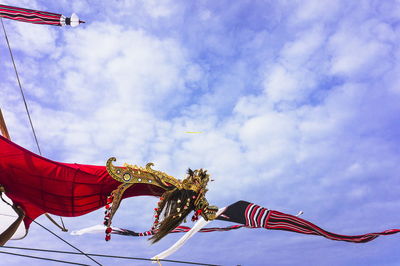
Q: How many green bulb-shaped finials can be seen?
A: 0